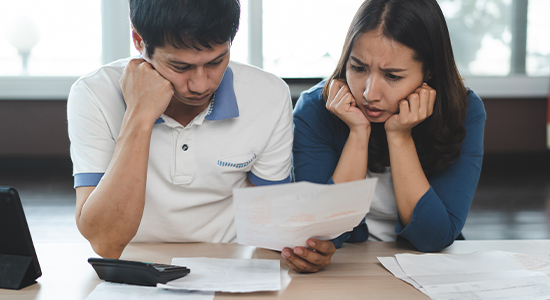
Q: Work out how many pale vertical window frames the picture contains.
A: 3